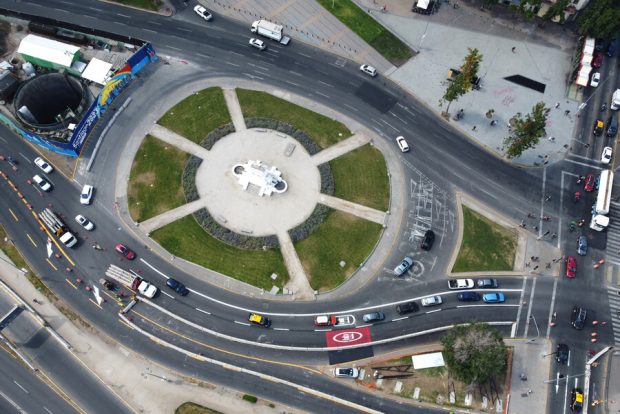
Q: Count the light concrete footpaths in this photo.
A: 6